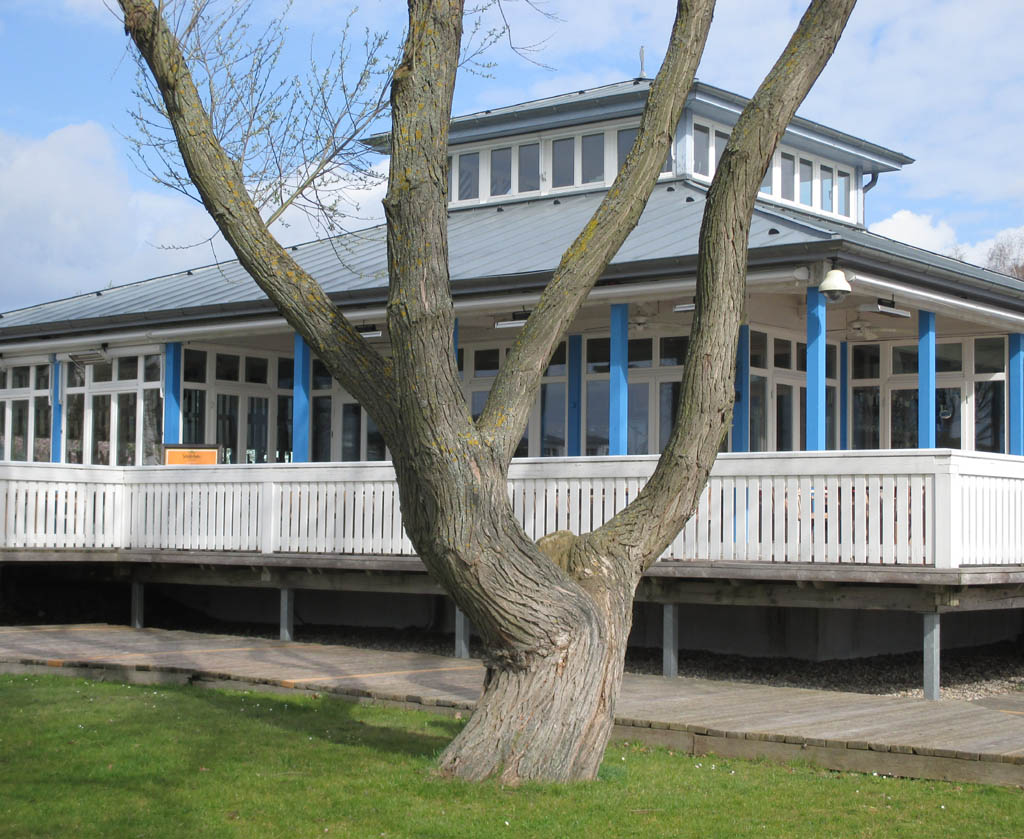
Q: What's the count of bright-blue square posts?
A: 11